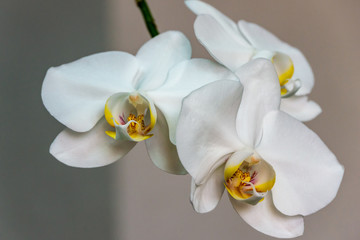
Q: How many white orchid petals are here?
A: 14